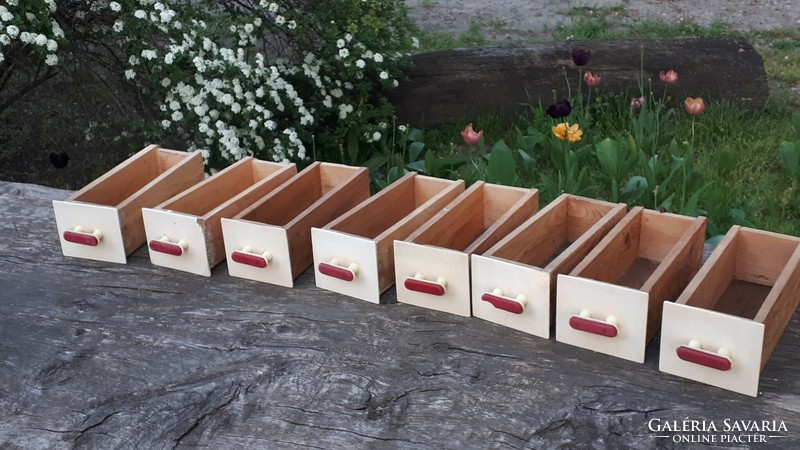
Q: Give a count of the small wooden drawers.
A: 8